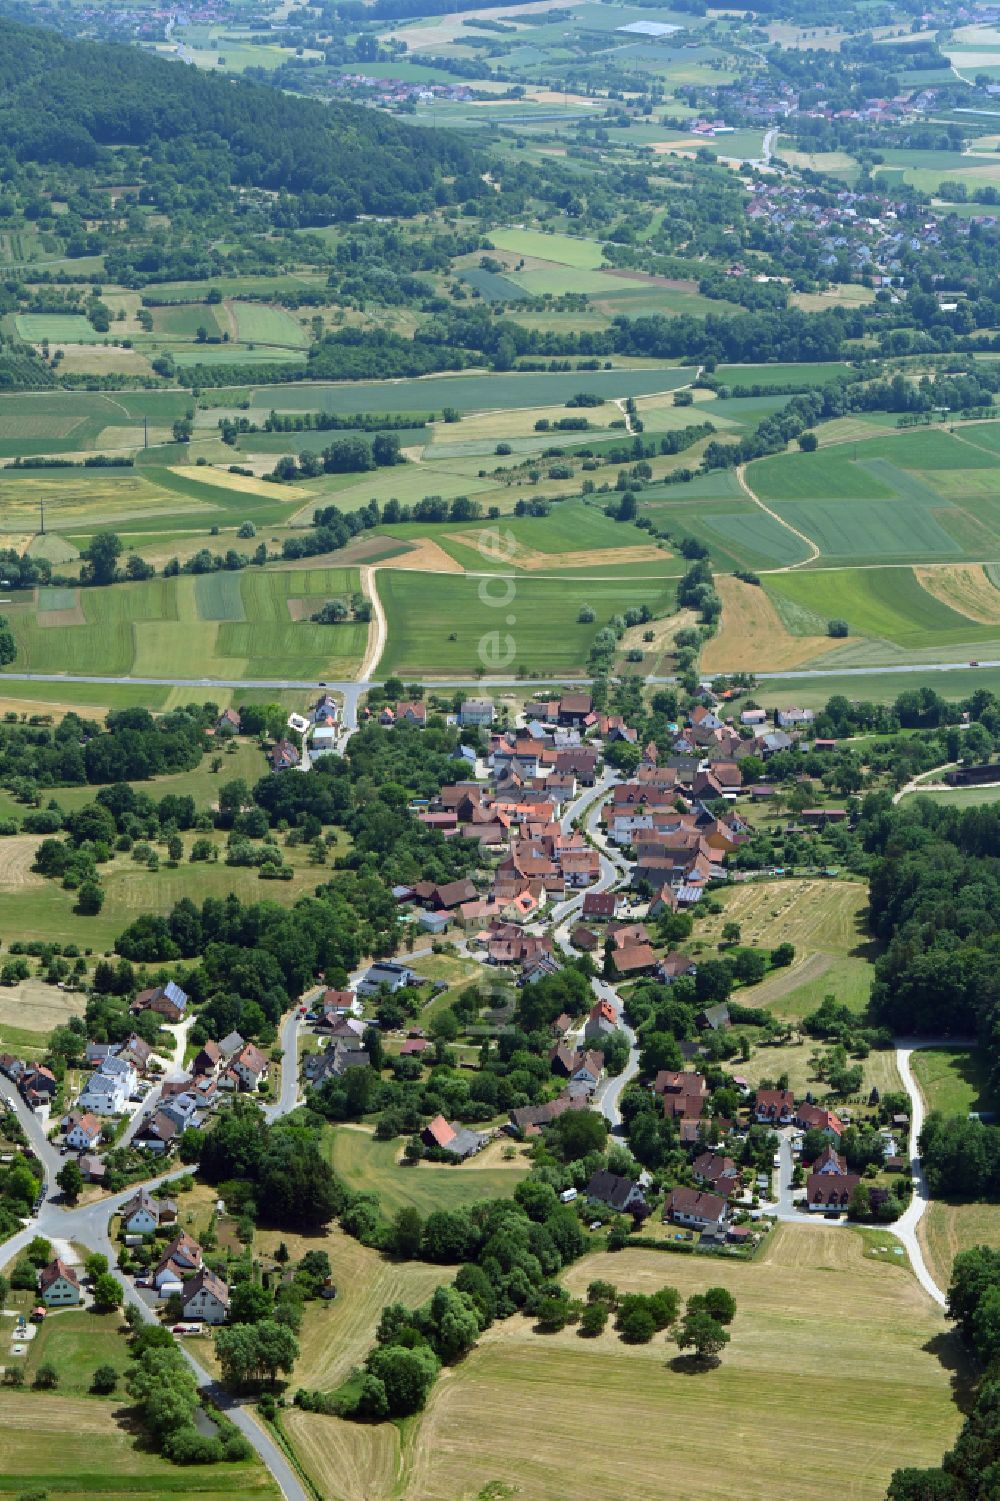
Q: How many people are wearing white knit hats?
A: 0